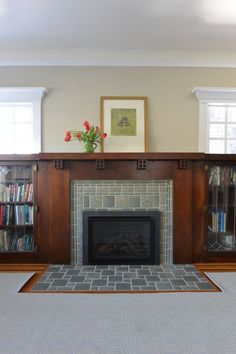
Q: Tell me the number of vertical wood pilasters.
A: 2